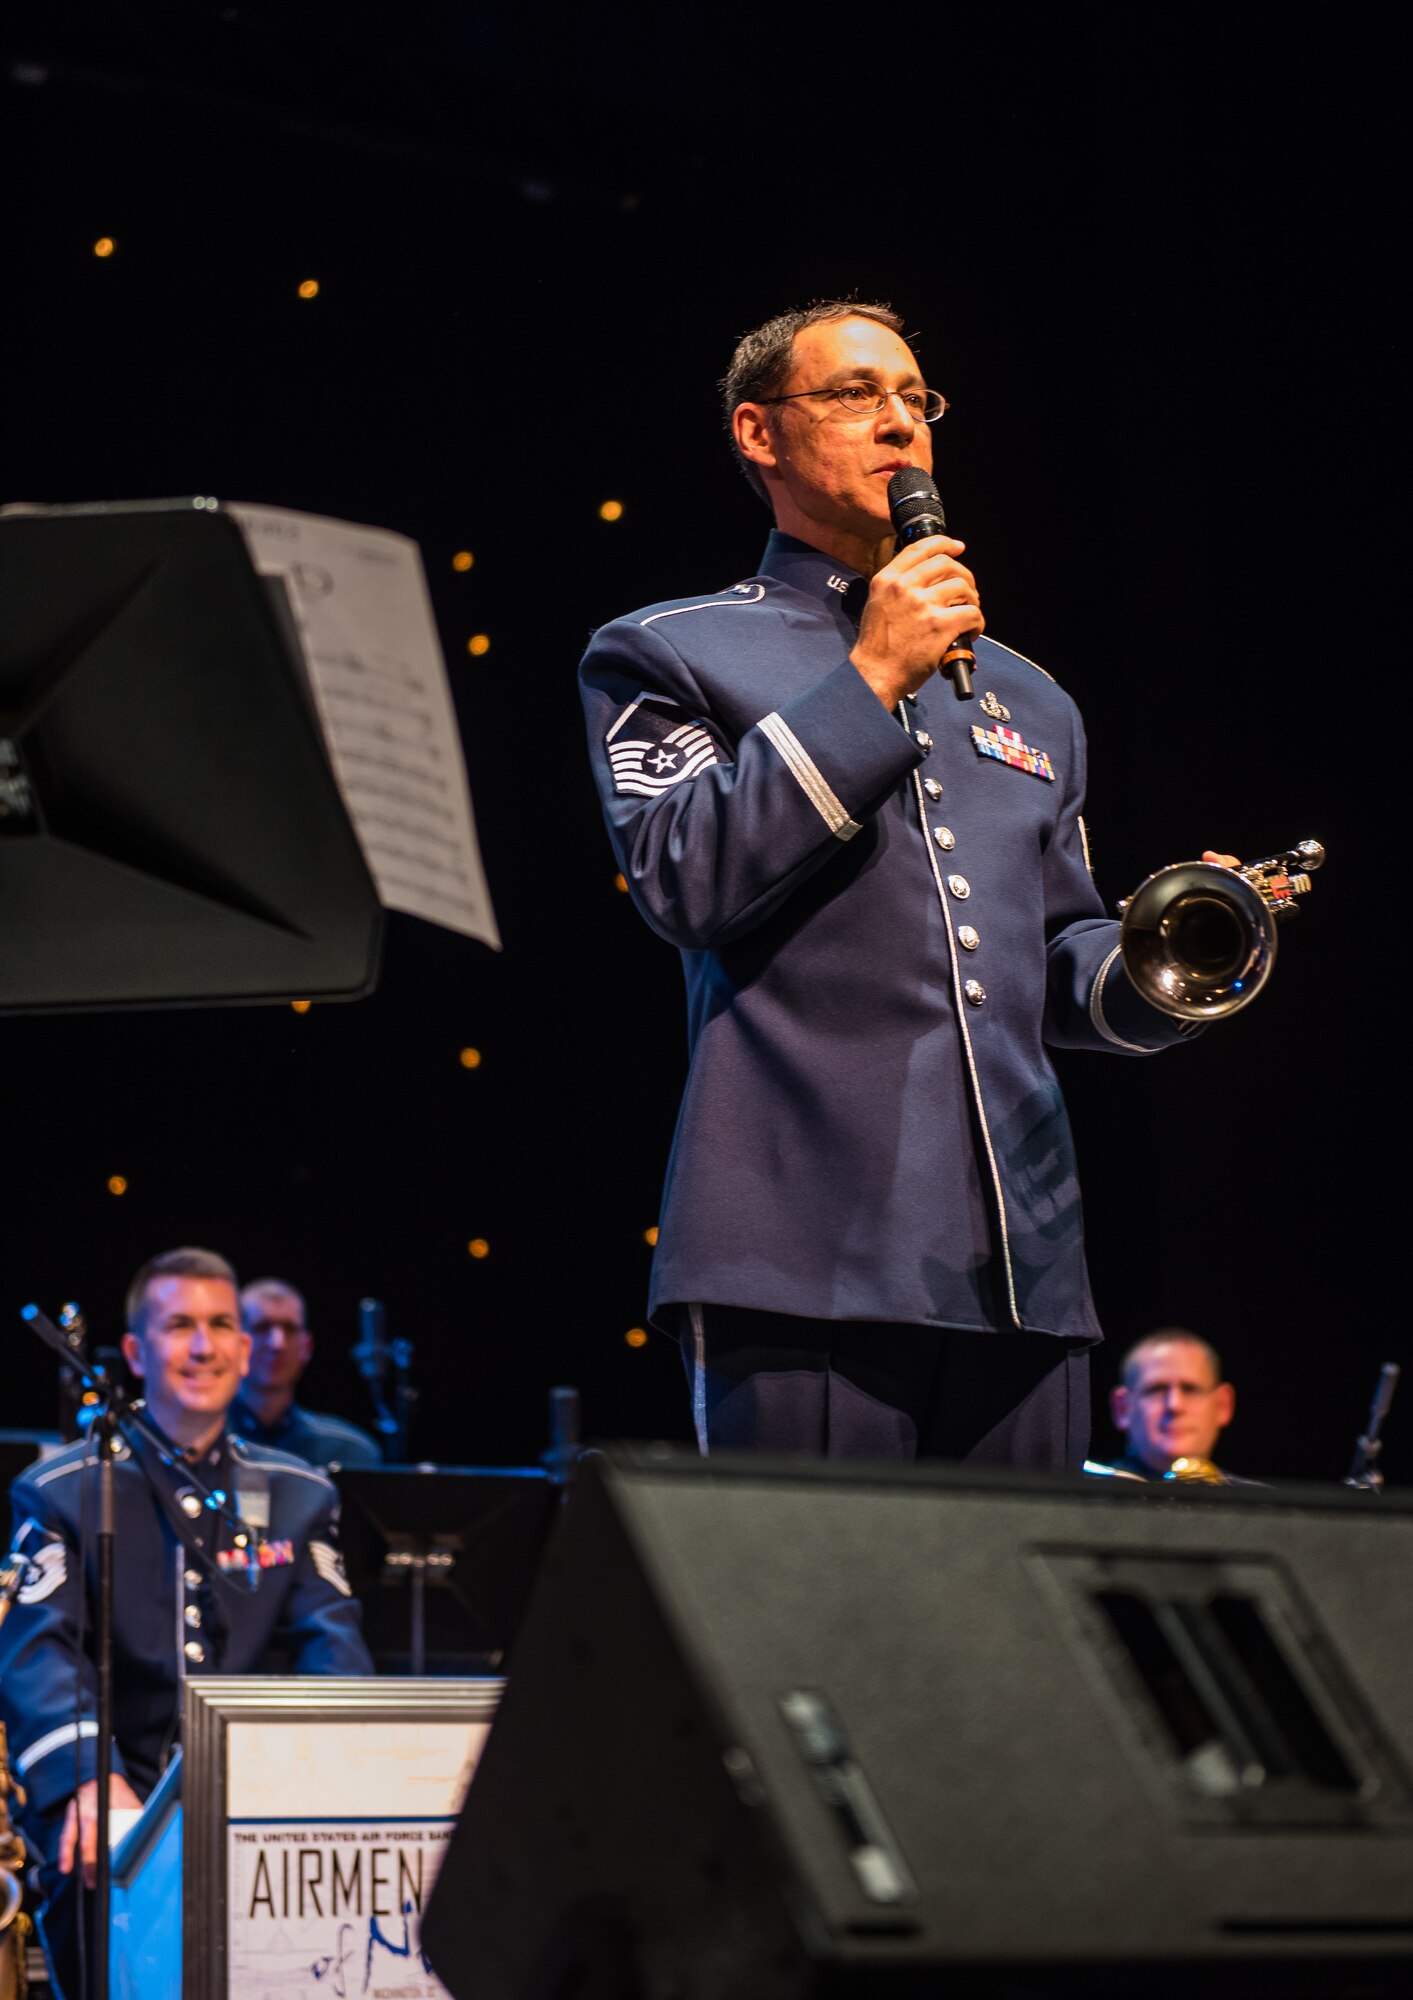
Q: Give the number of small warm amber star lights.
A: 12